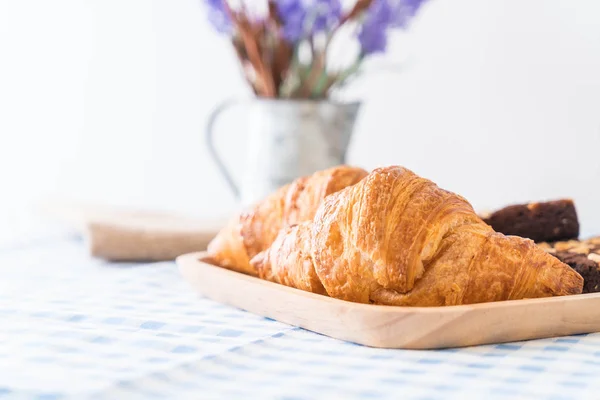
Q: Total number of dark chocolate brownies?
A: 2